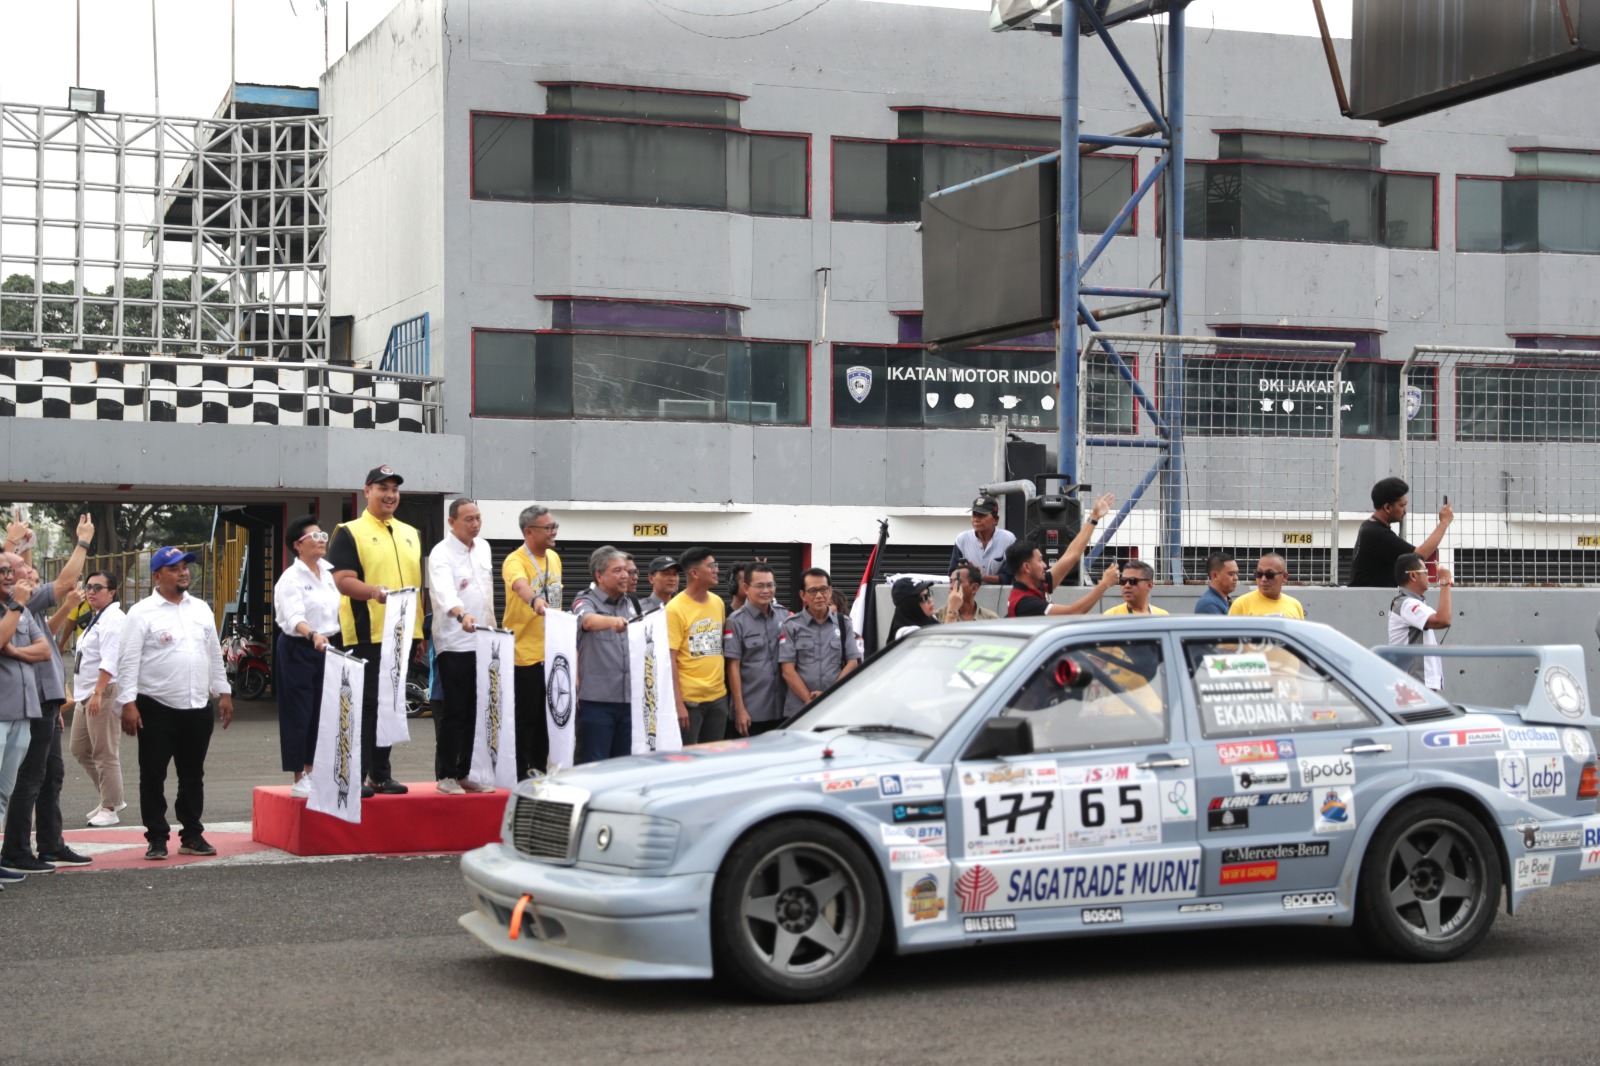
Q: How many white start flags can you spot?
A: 5